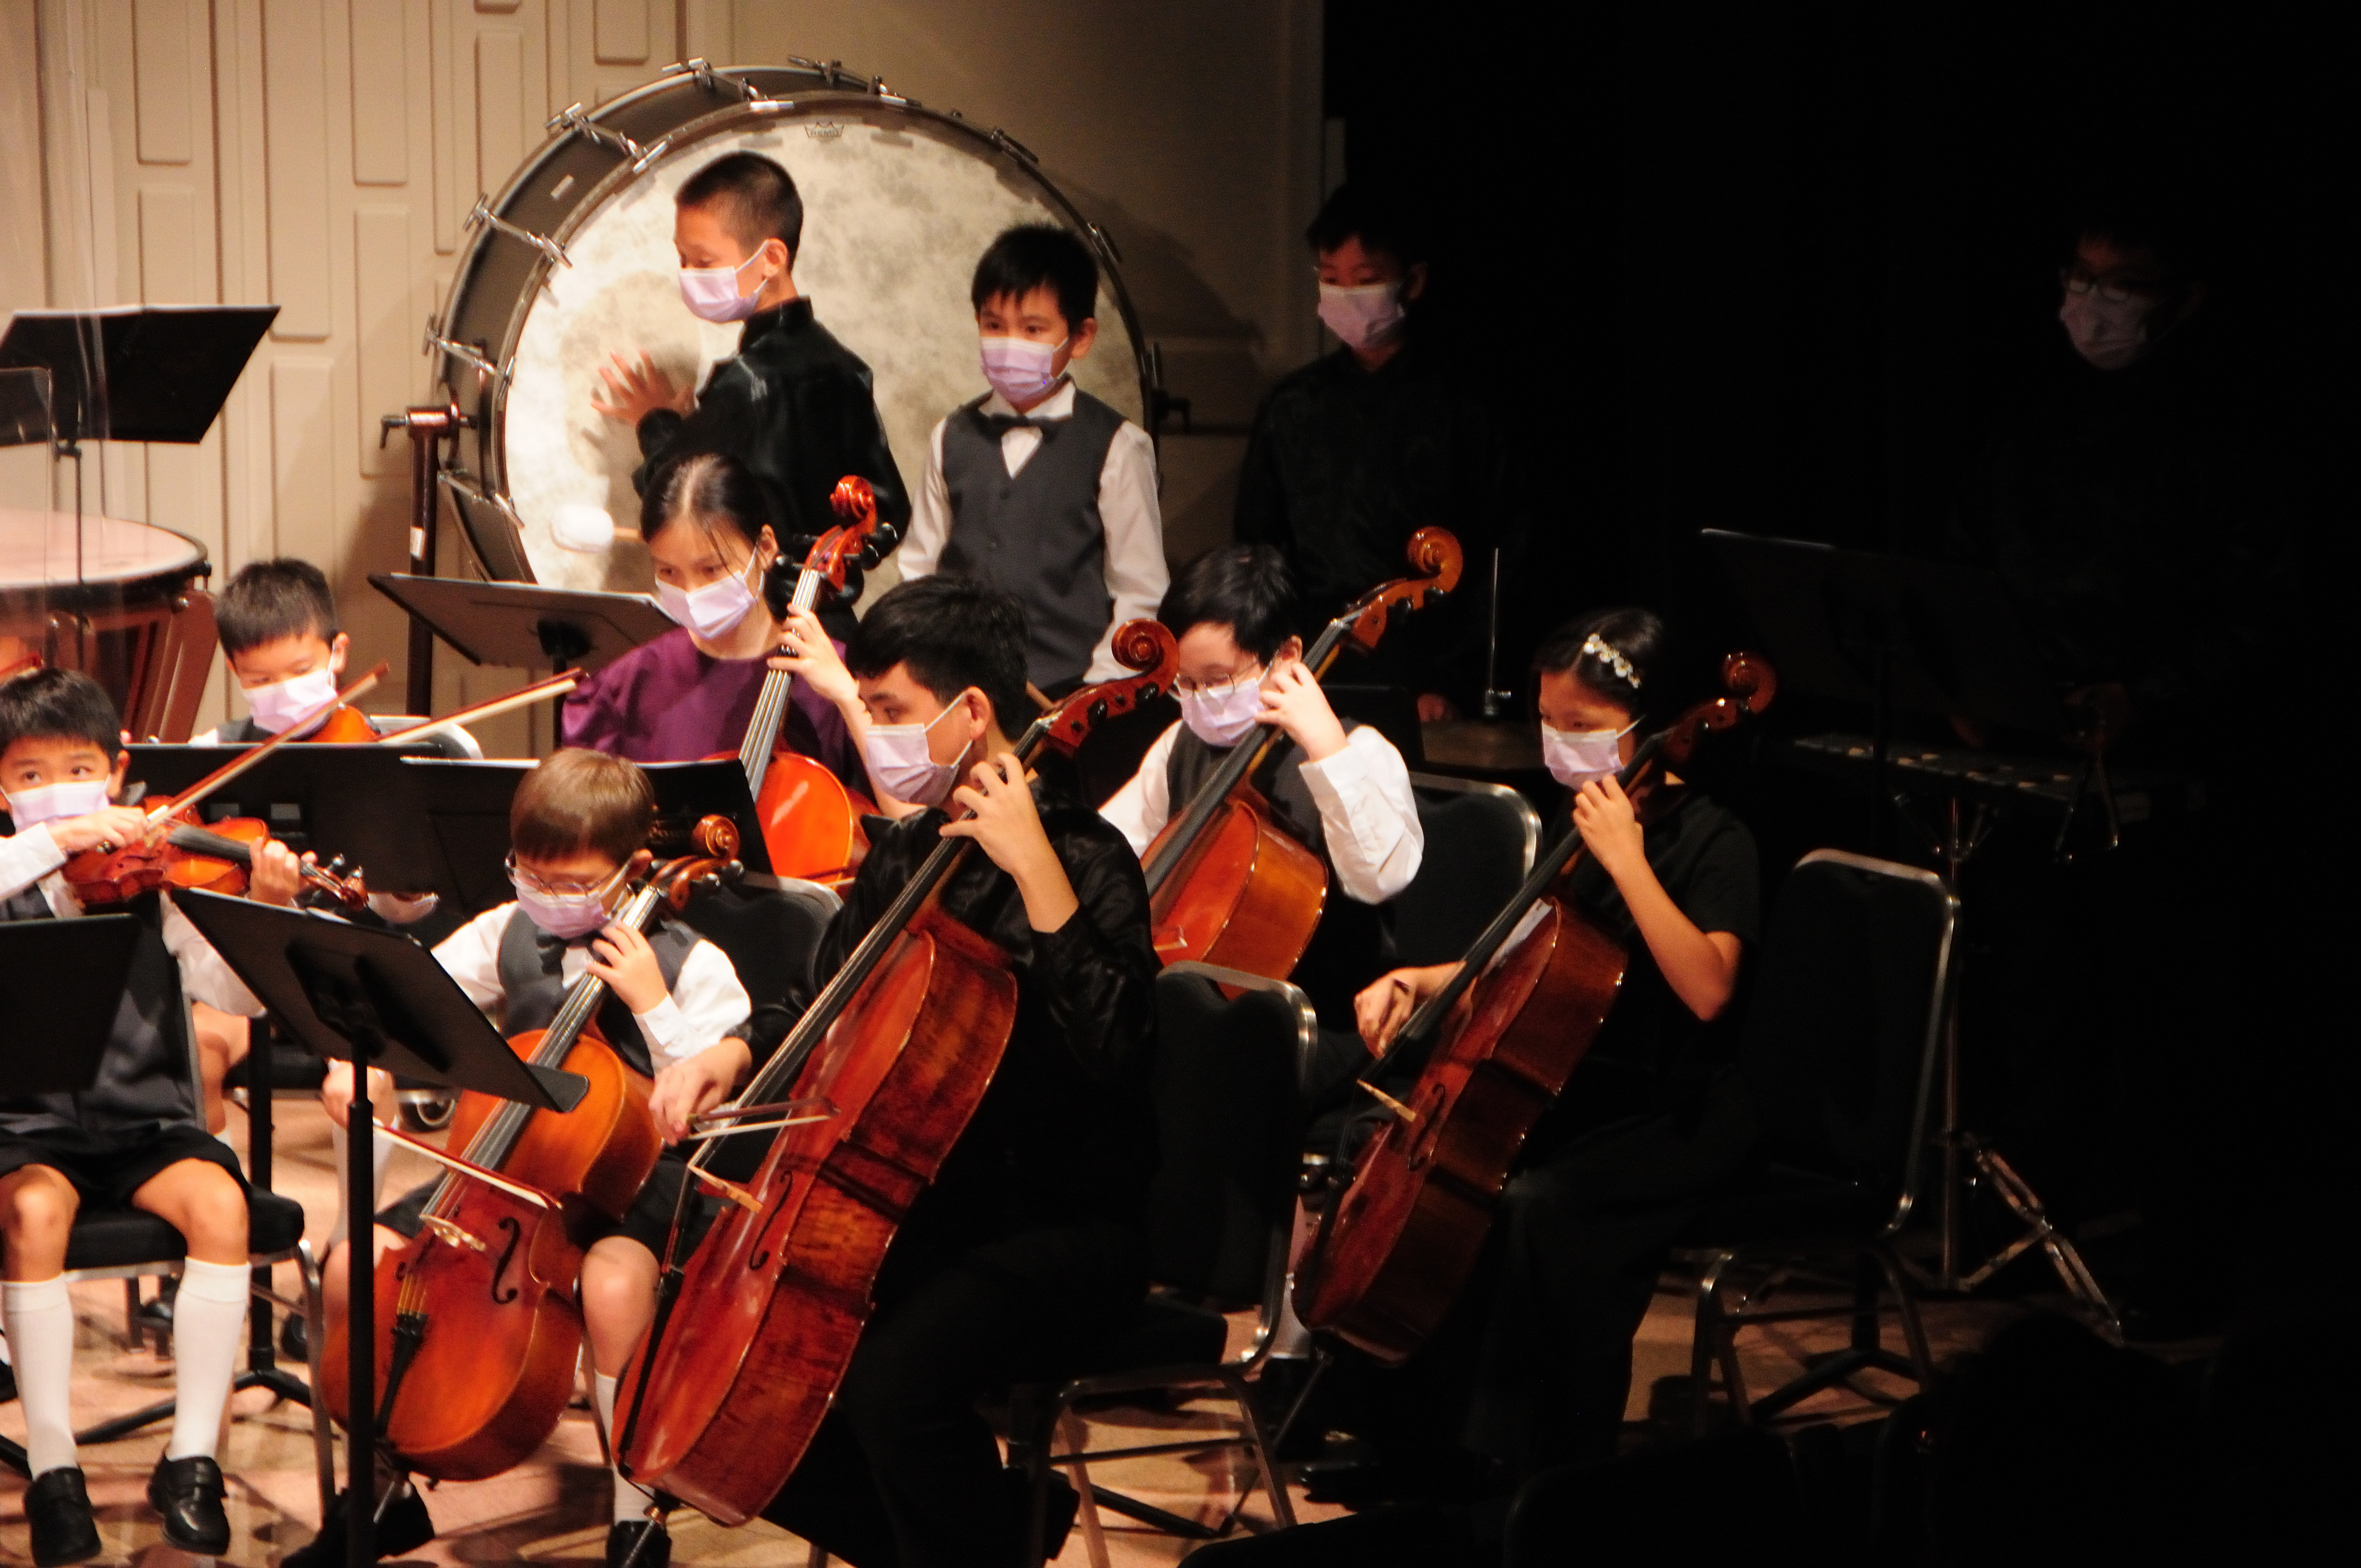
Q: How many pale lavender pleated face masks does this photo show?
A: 11